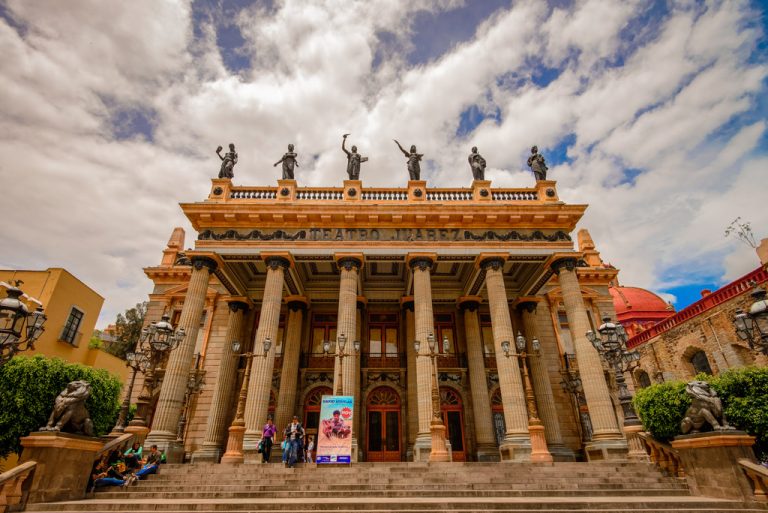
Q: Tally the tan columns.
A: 12